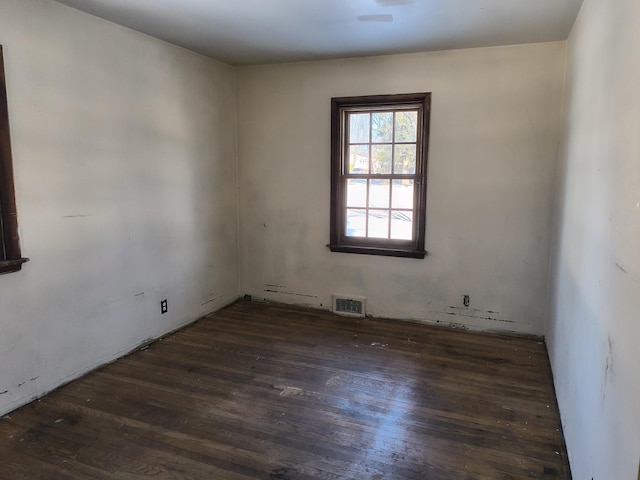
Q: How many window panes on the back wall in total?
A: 12